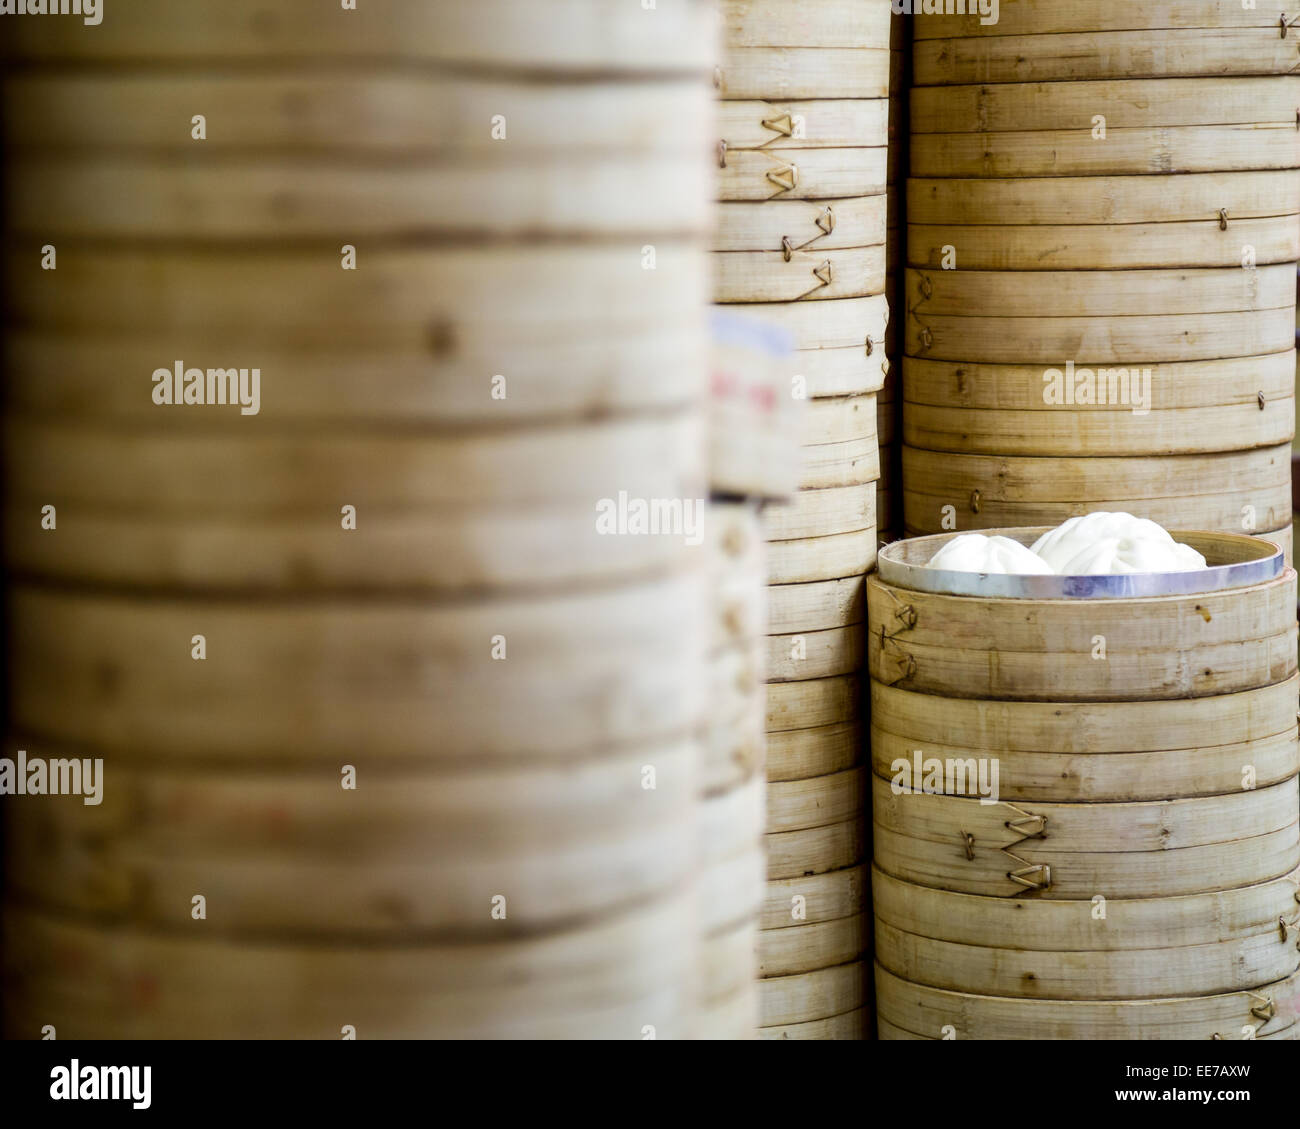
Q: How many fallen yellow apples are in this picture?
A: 0